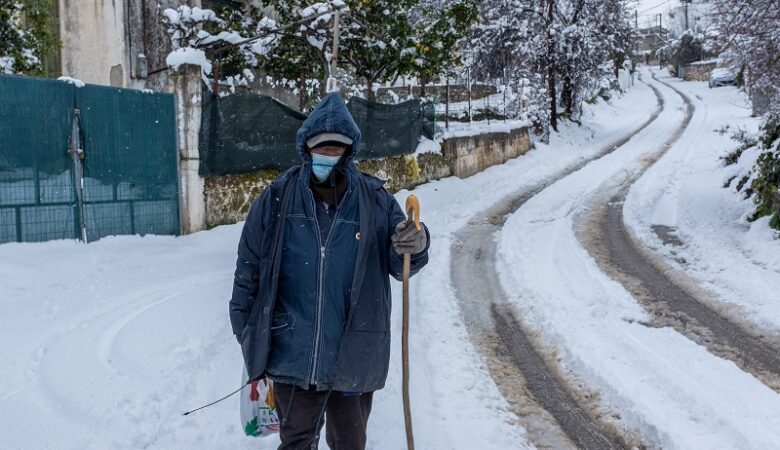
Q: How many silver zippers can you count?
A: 1